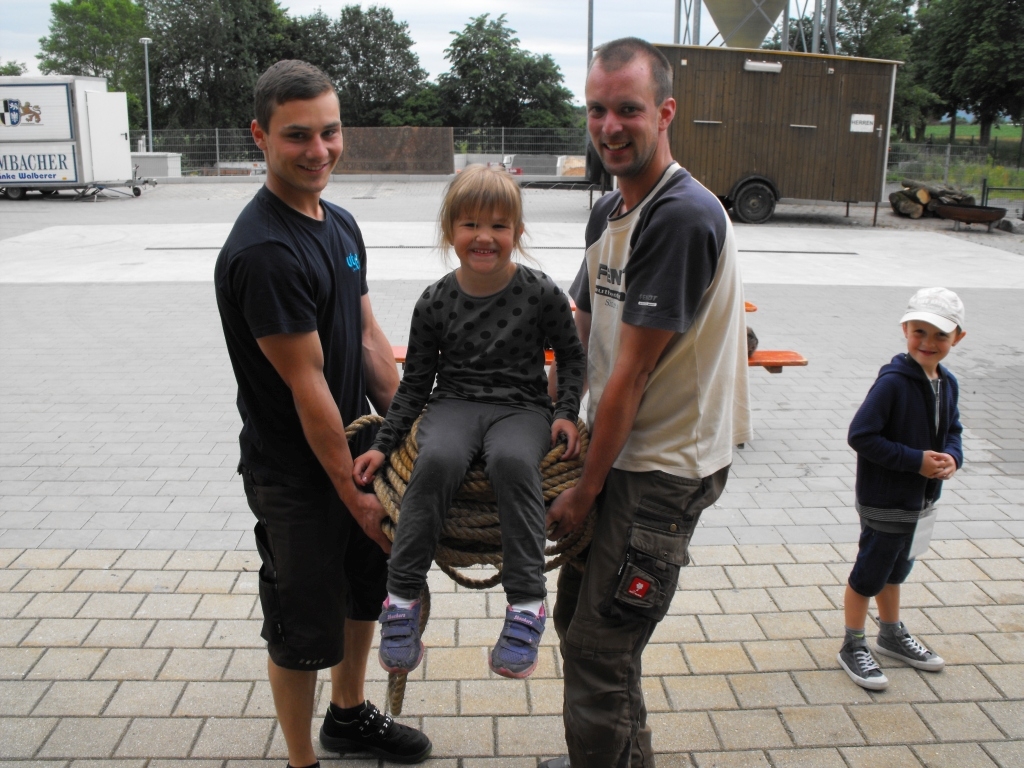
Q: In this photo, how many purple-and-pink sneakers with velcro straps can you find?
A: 2